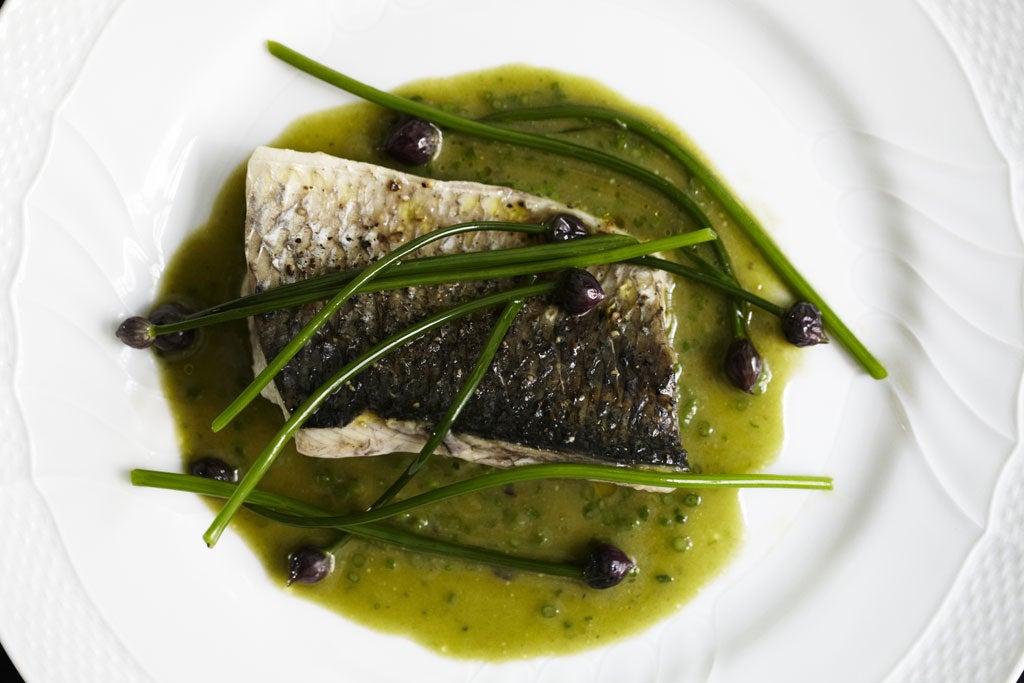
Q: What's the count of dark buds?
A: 10